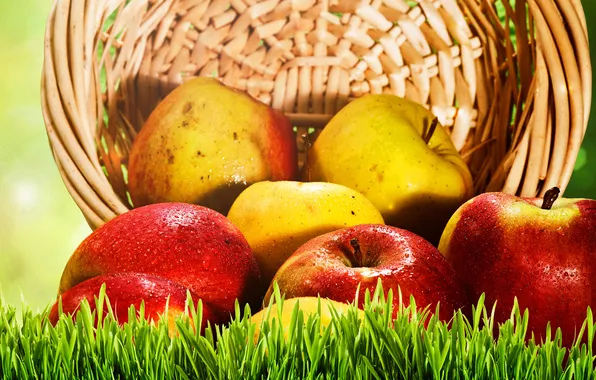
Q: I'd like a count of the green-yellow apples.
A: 4